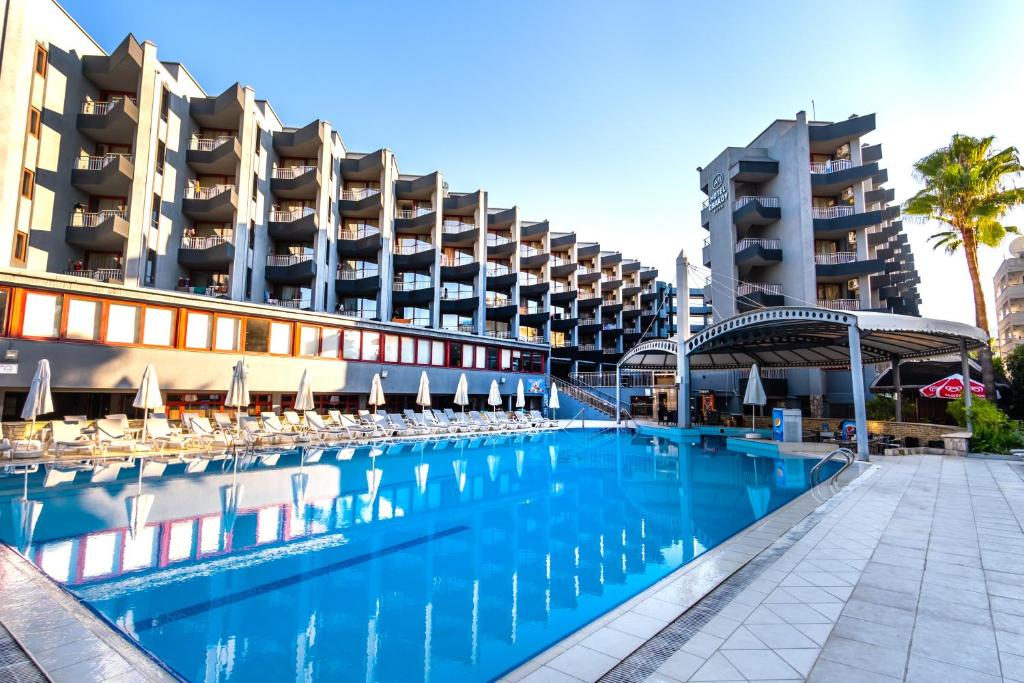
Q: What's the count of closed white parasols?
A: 11